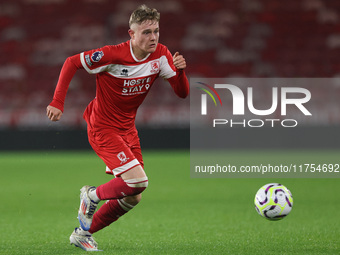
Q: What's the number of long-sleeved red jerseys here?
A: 1